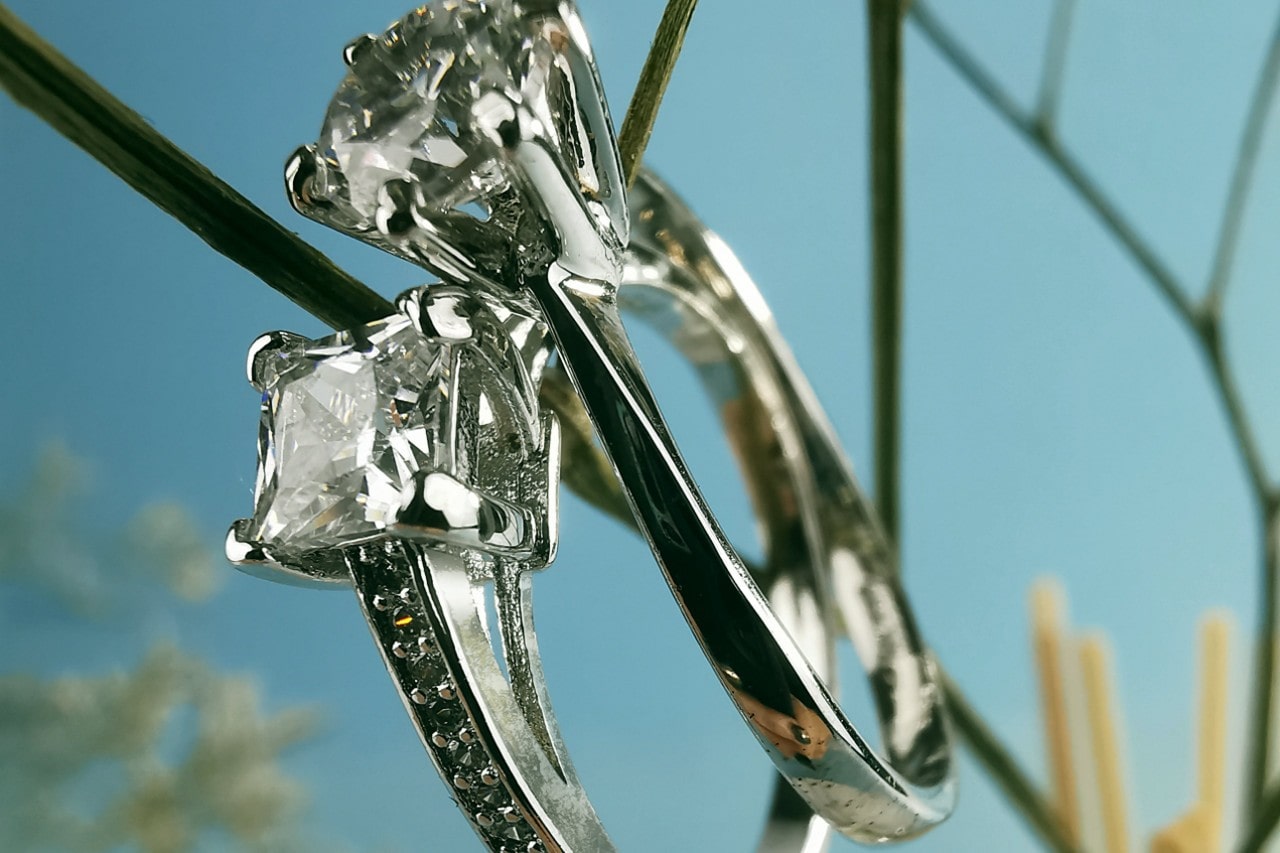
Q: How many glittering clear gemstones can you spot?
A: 2